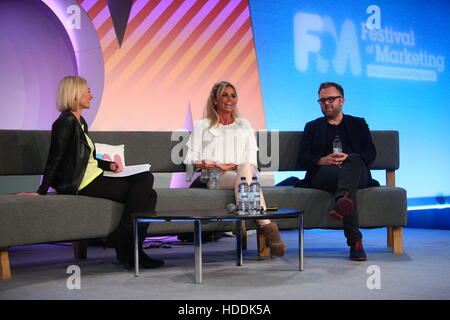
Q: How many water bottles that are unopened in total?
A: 2